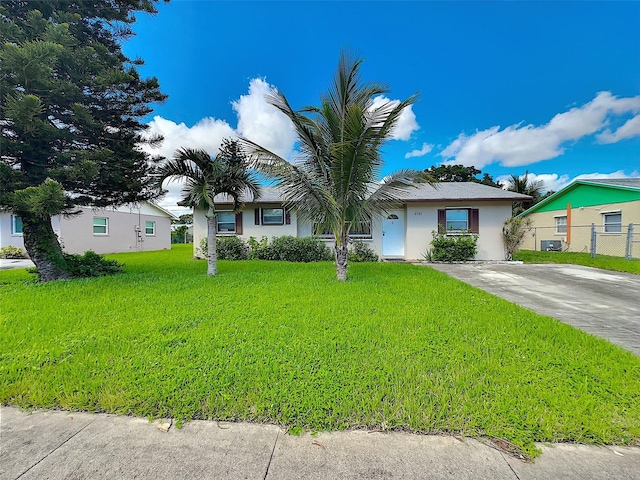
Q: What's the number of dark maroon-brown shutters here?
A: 5